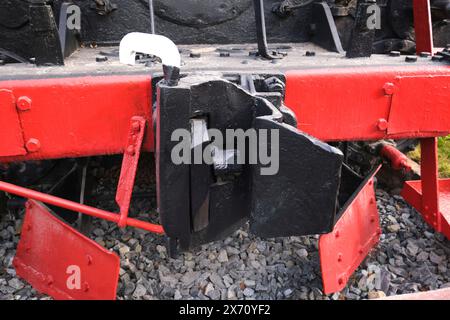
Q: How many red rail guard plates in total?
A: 2